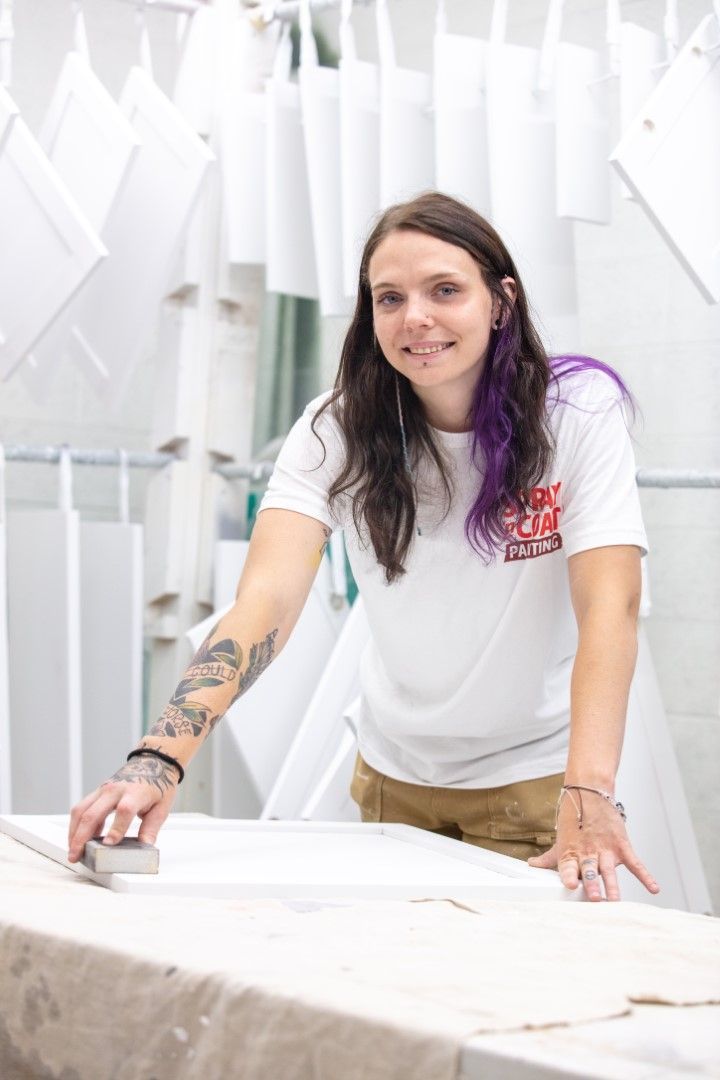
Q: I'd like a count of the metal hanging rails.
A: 2